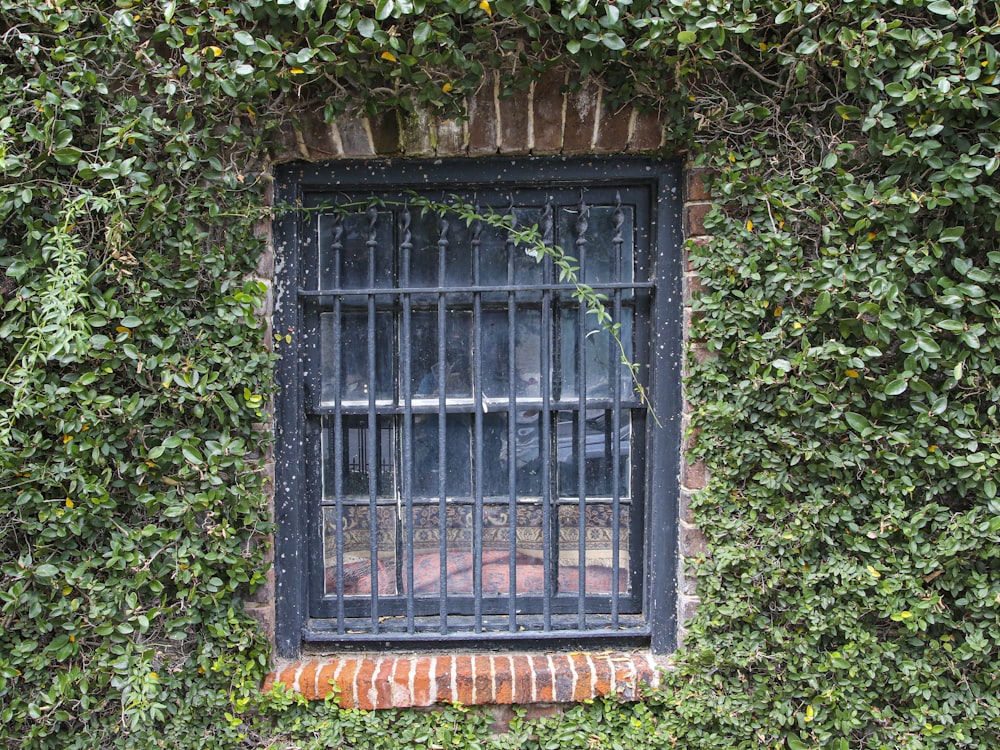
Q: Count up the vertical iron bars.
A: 9